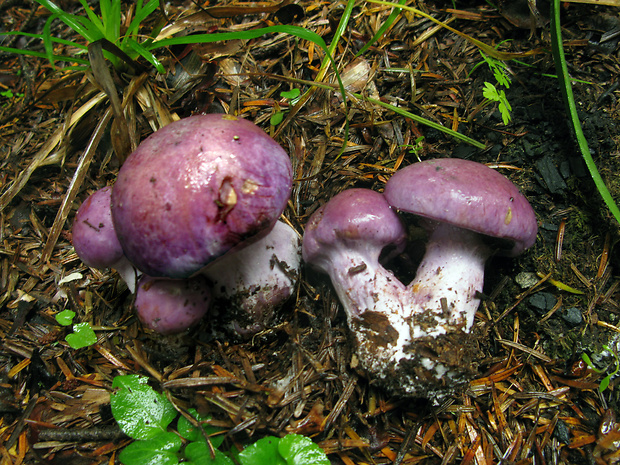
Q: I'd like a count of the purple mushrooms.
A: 5